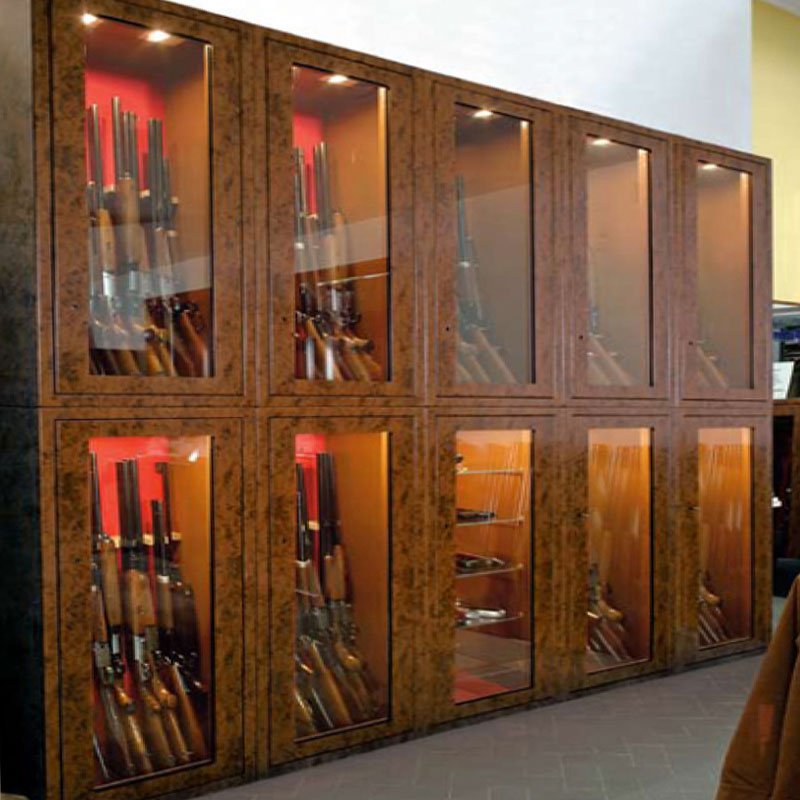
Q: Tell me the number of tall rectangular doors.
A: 10